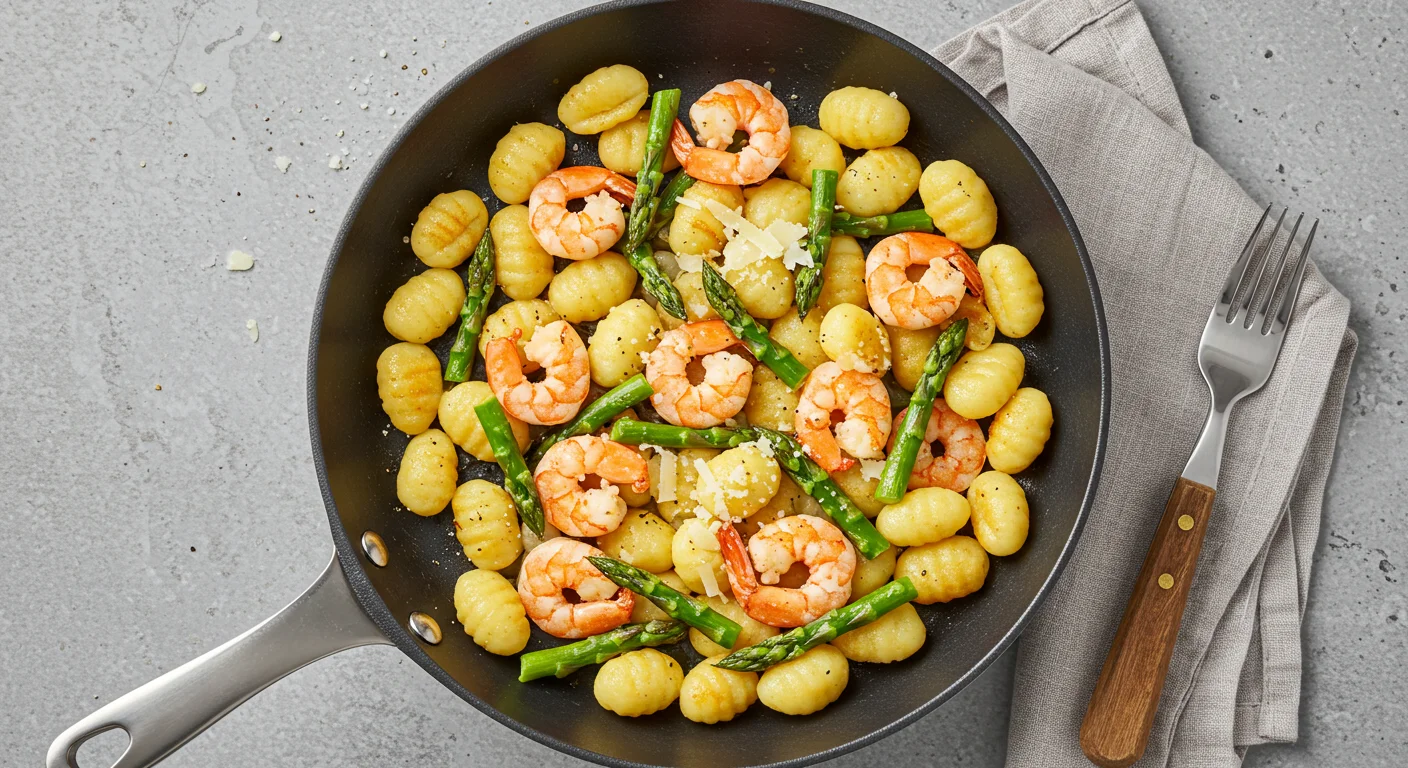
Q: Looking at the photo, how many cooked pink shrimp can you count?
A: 10